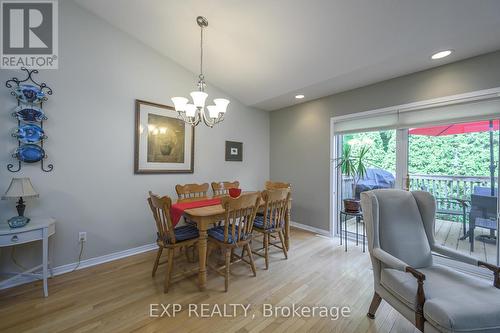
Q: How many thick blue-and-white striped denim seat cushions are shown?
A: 3